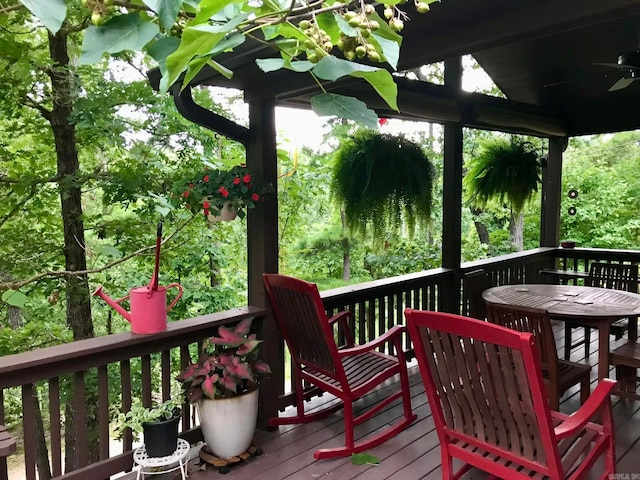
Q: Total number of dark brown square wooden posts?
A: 3